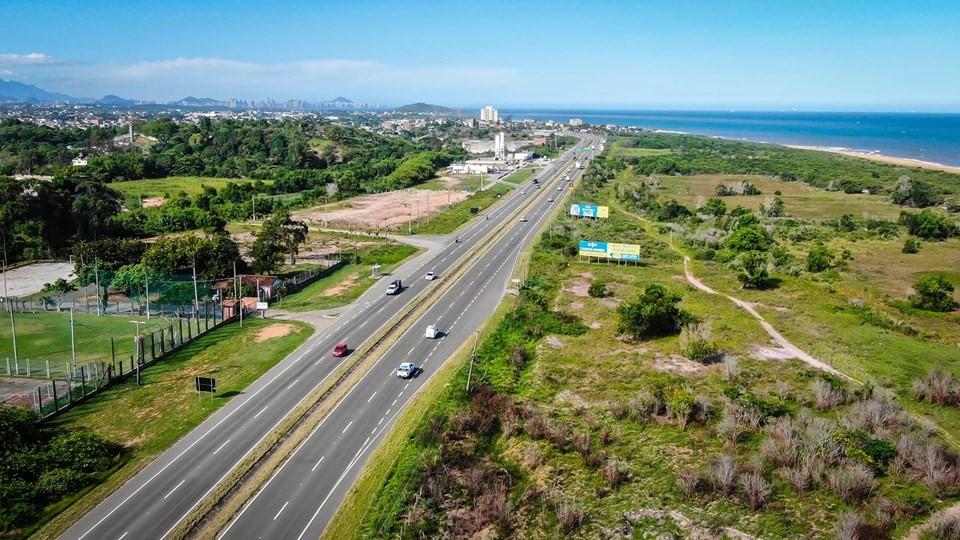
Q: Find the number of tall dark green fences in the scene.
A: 1